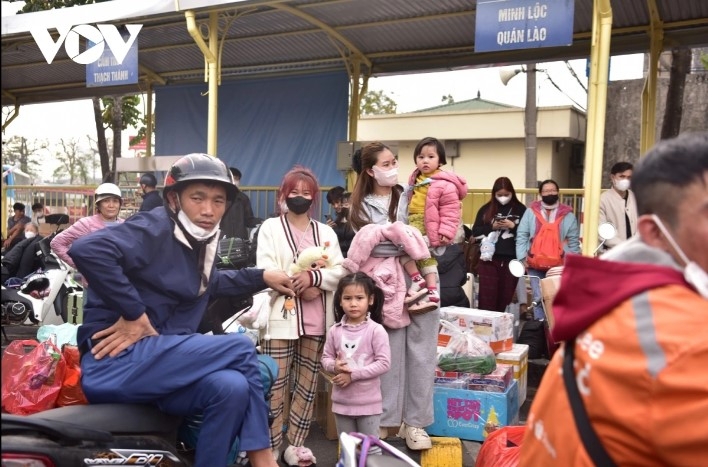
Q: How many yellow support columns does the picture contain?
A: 5